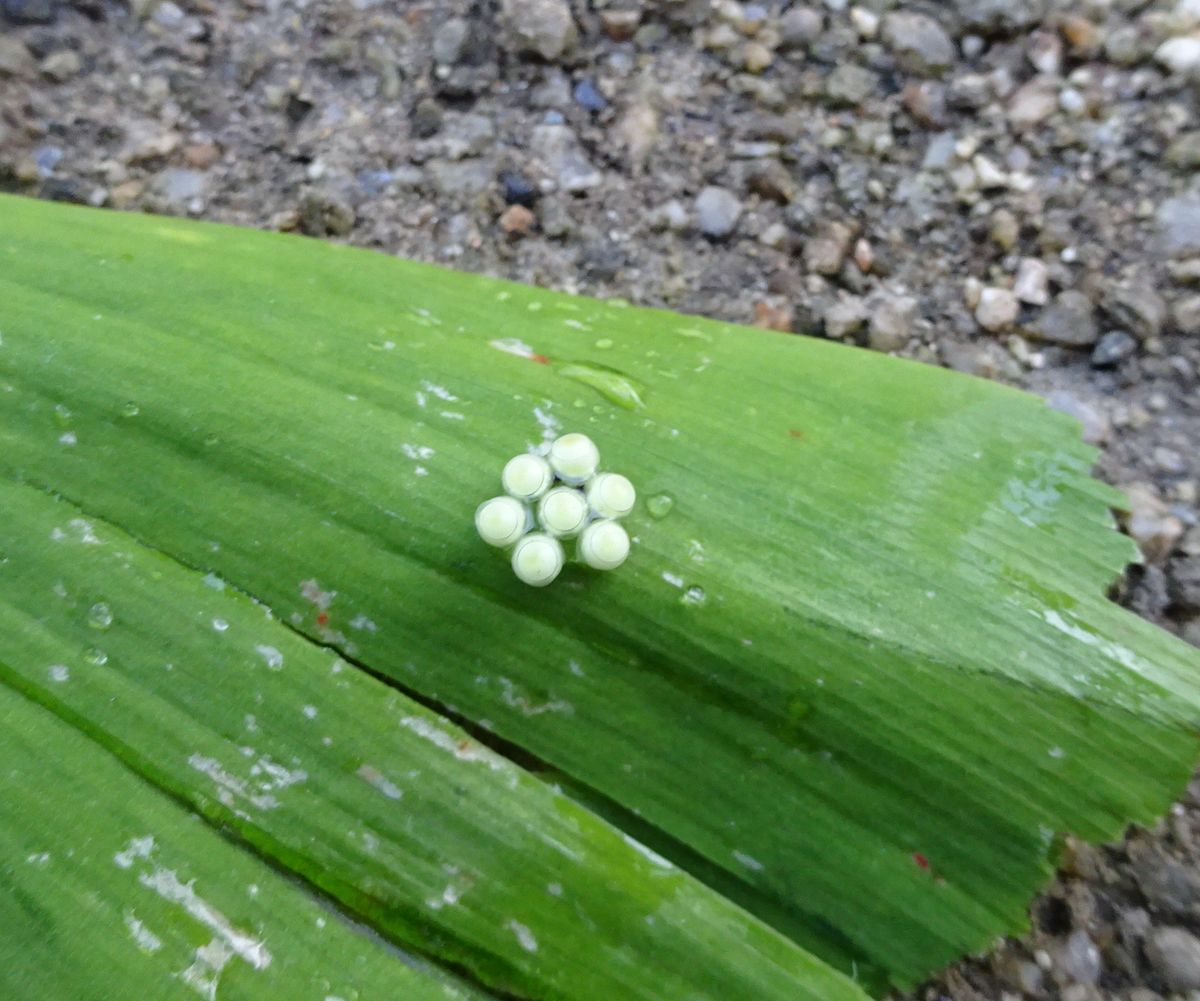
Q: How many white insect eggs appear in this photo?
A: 7